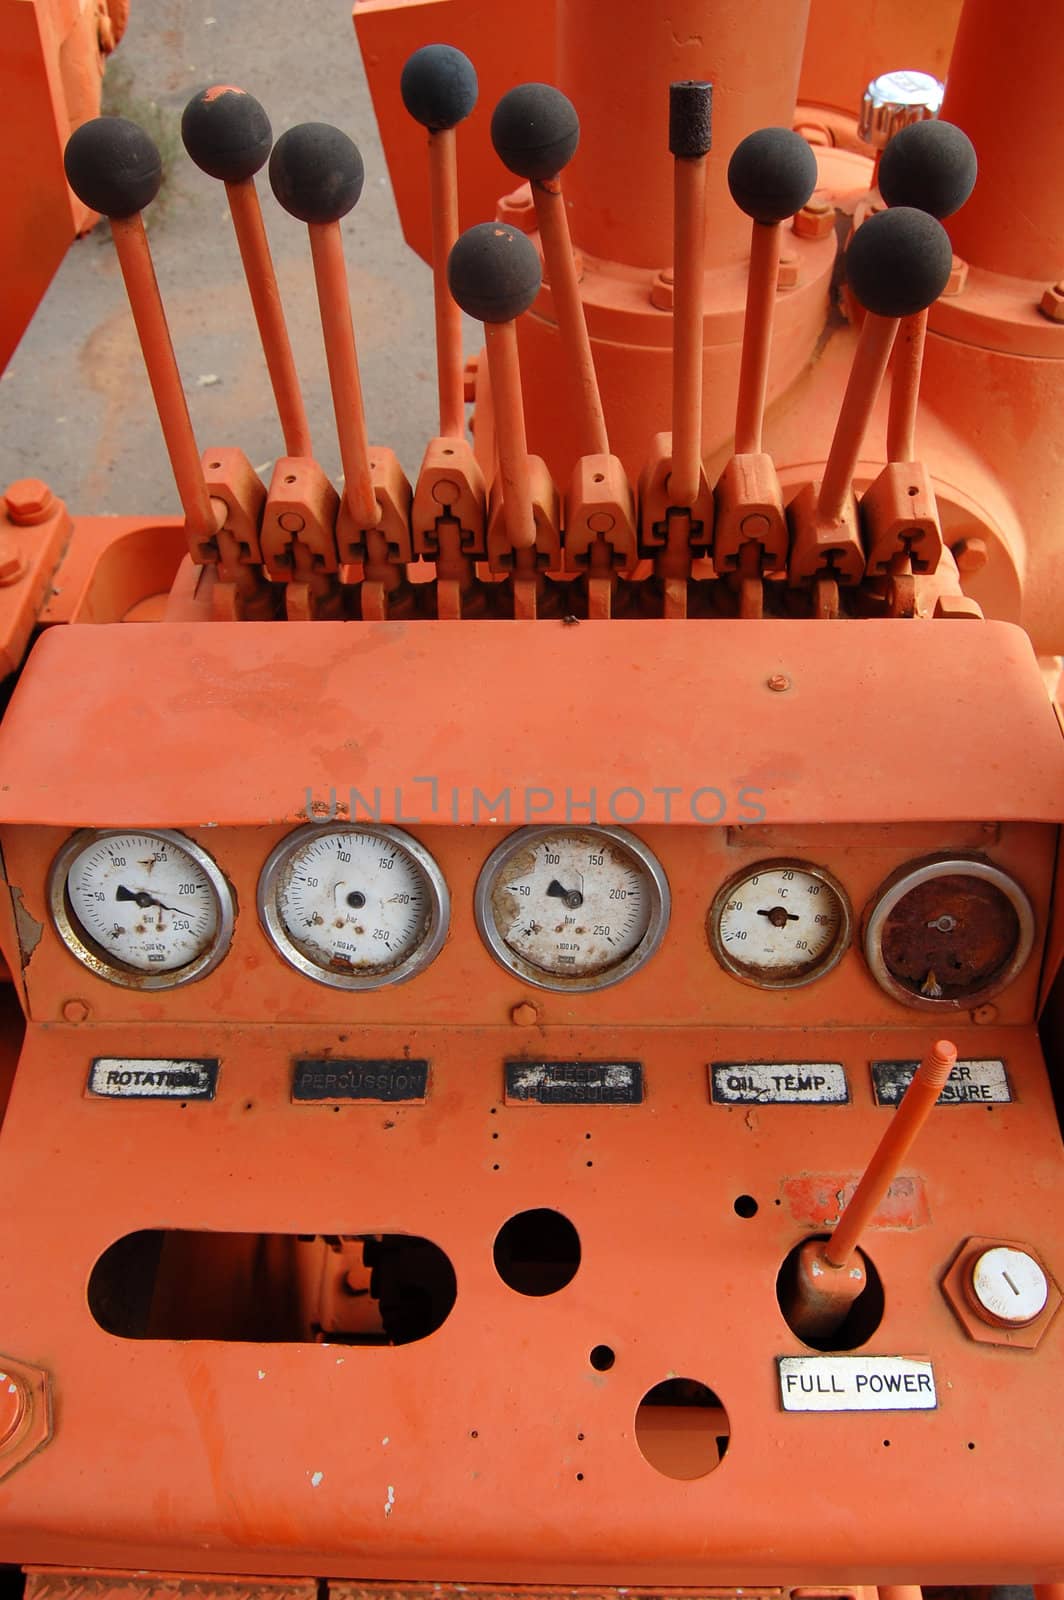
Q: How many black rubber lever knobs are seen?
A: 9